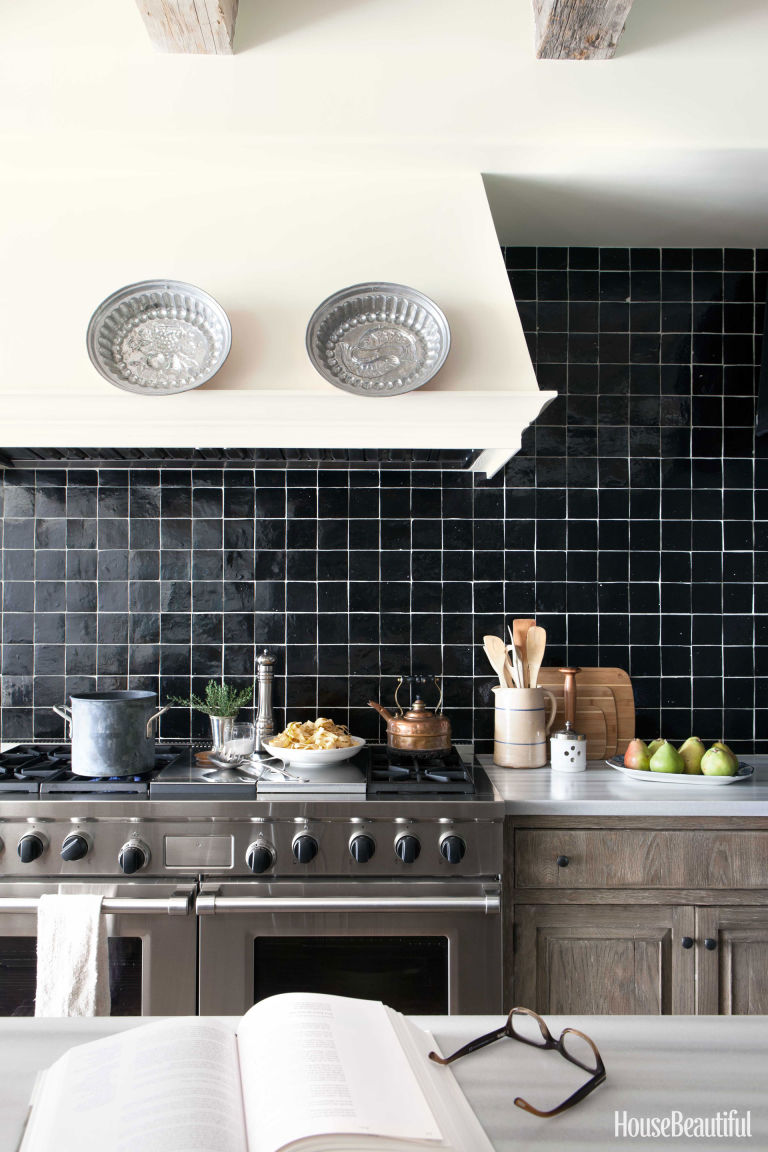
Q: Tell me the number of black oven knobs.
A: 8